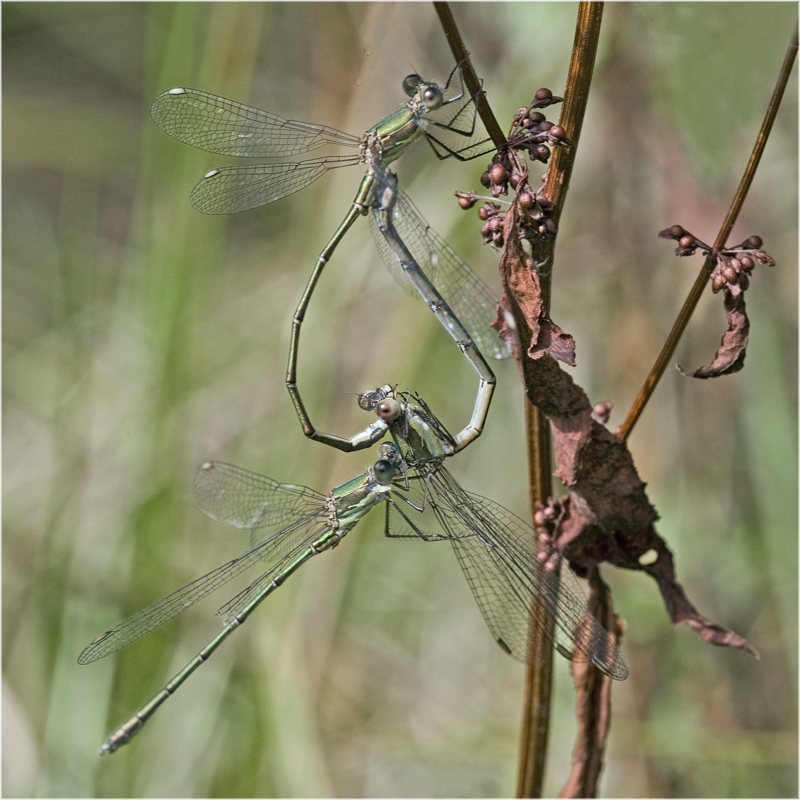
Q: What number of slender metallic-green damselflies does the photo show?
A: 3